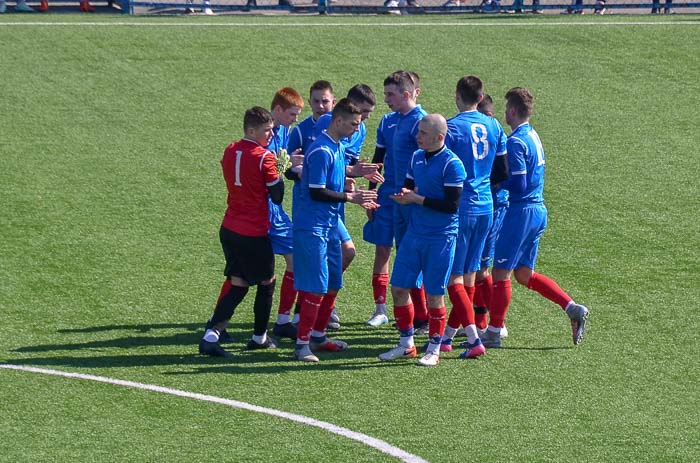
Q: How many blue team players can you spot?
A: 10